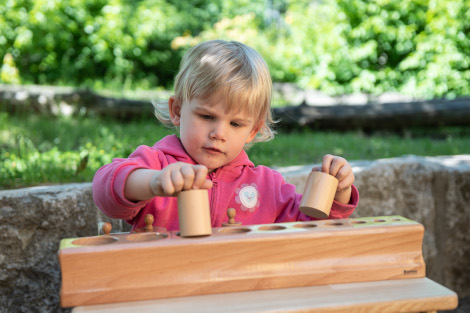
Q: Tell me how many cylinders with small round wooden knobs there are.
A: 3